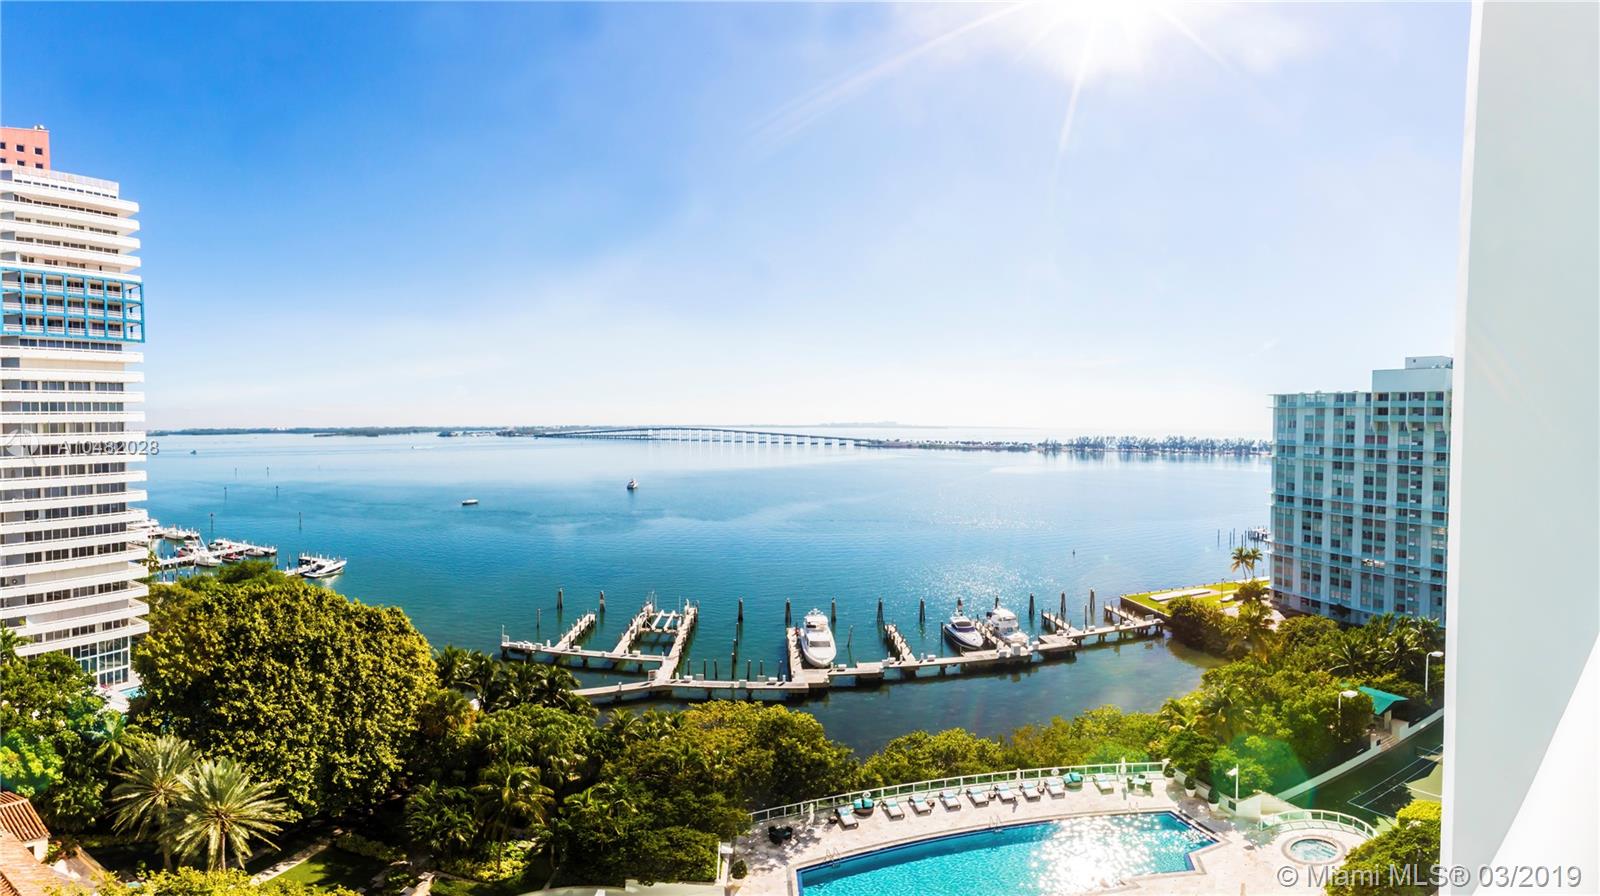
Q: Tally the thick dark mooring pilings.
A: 12